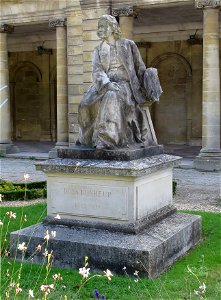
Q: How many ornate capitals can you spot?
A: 4